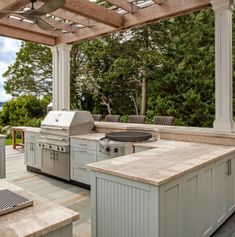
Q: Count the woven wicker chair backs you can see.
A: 4